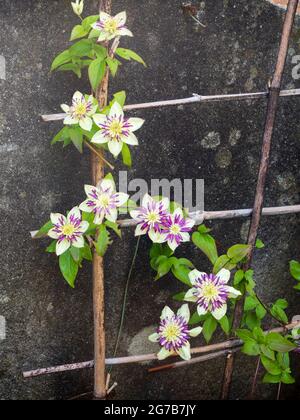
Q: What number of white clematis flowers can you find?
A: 9